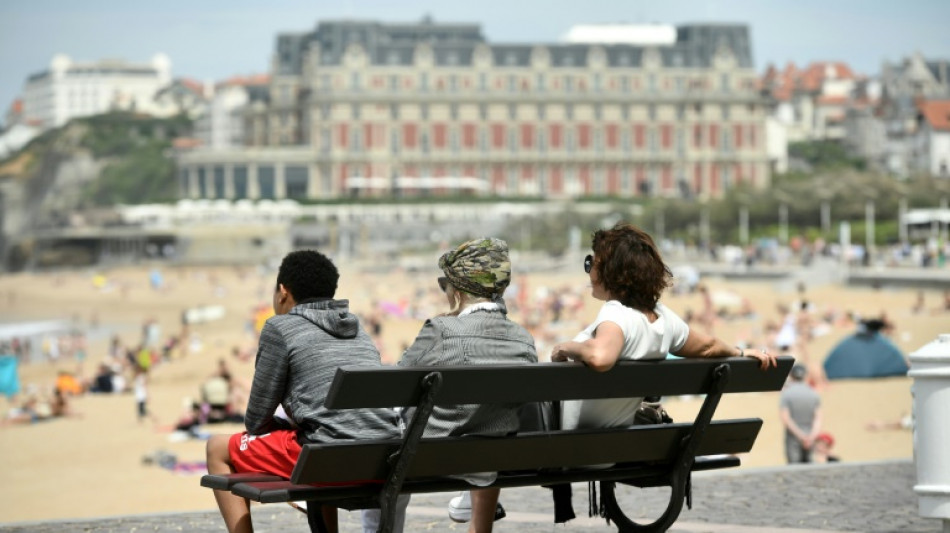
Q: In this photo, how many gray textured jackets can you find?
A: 2